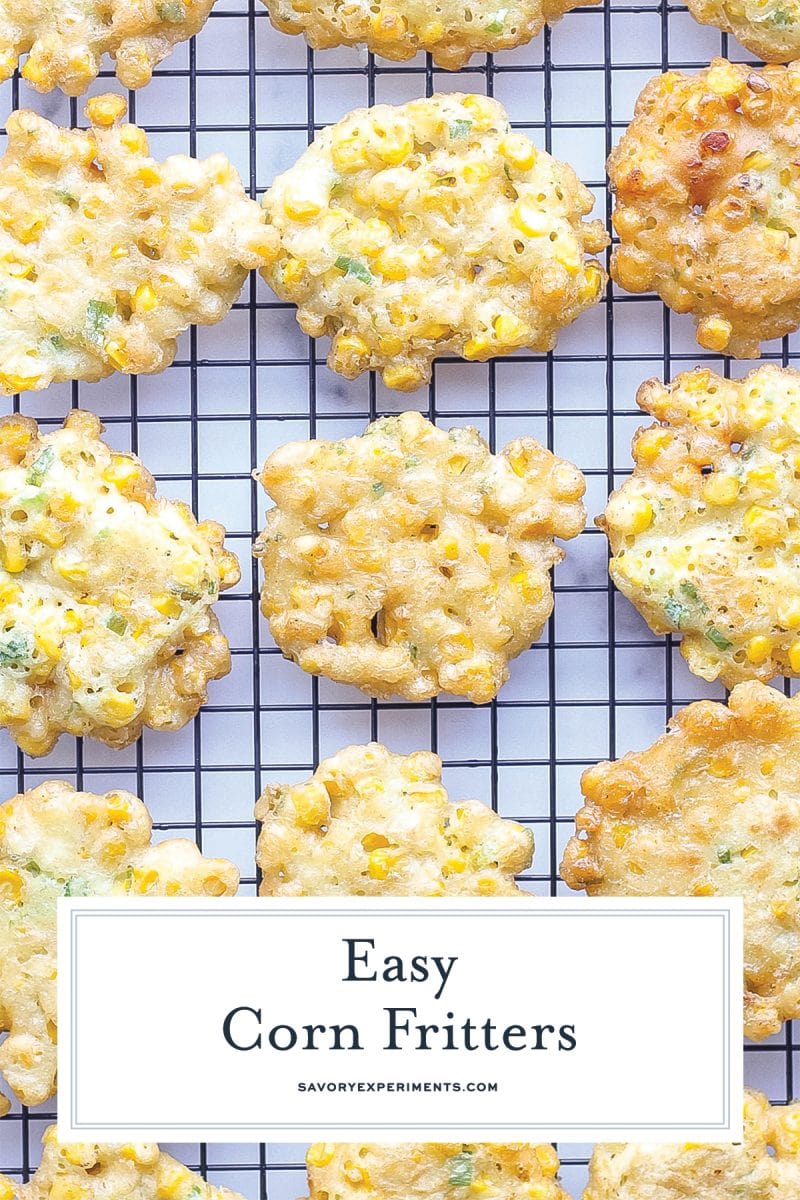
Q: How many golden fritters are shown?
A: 15